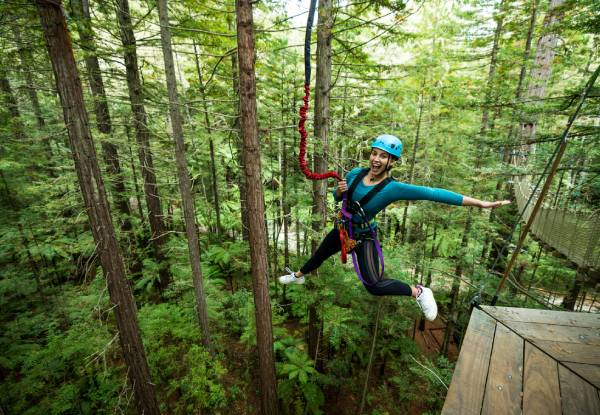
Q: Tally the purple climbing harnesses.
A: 1